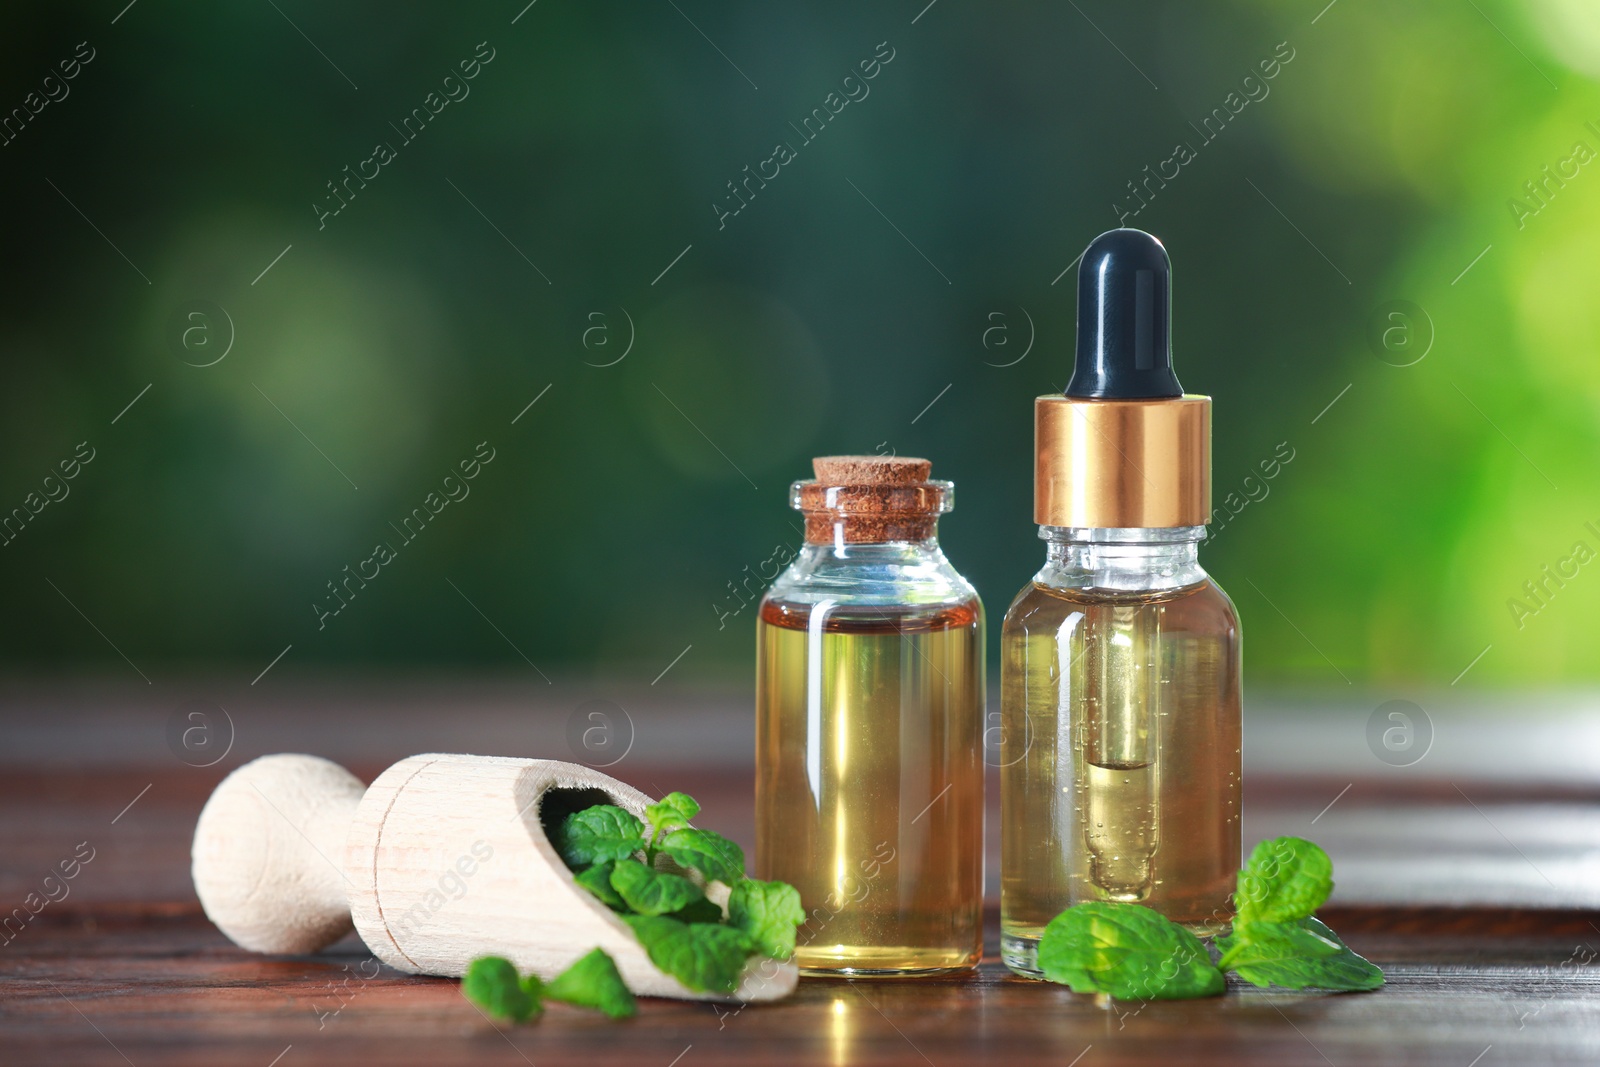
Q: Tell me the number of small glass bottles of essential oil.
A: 2